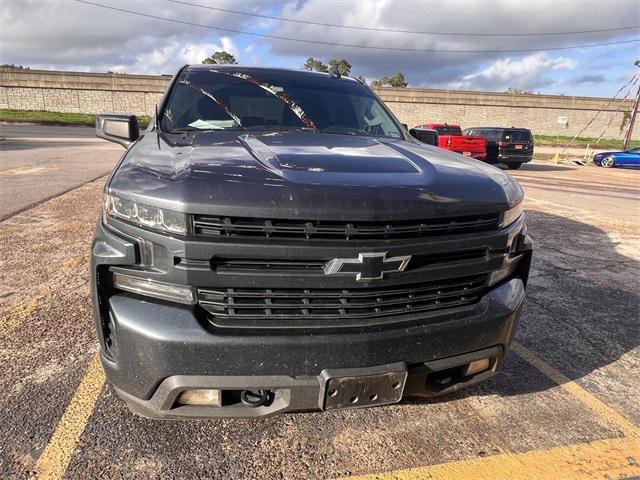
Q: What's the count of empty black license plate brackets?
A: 1